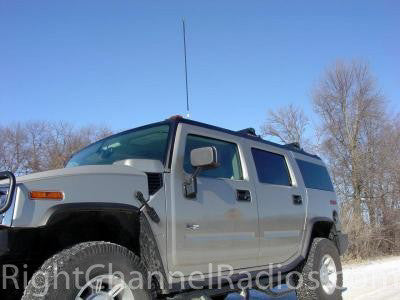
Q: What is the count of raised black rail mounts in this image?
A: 2